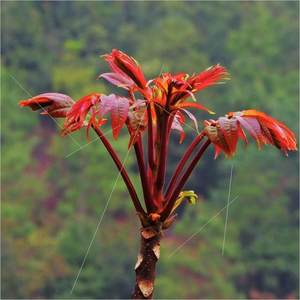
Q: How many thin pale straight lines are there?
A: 6